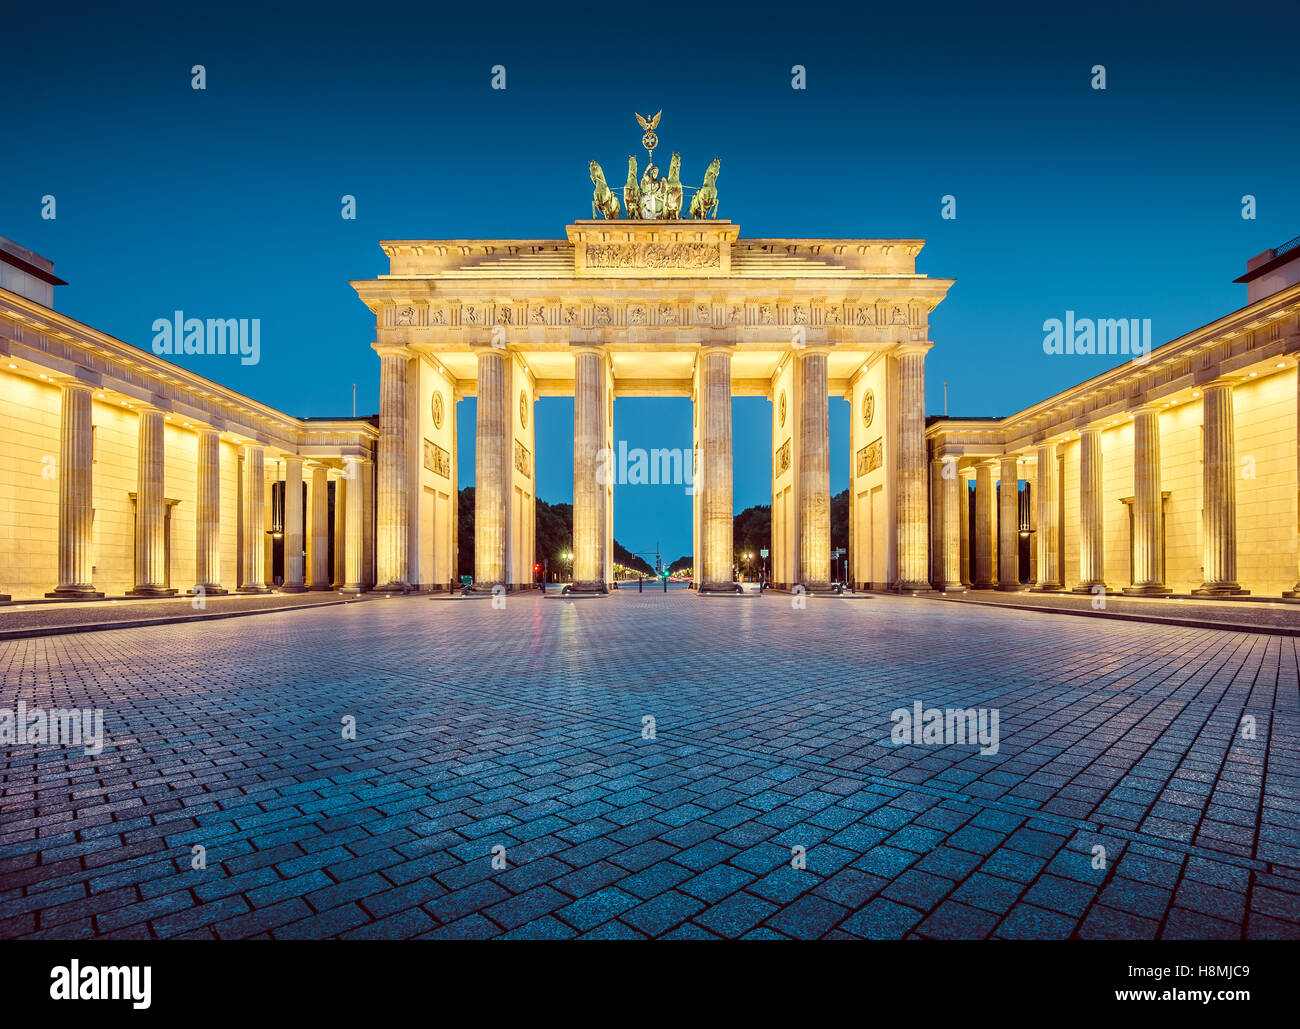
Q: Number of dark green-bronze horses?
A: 4